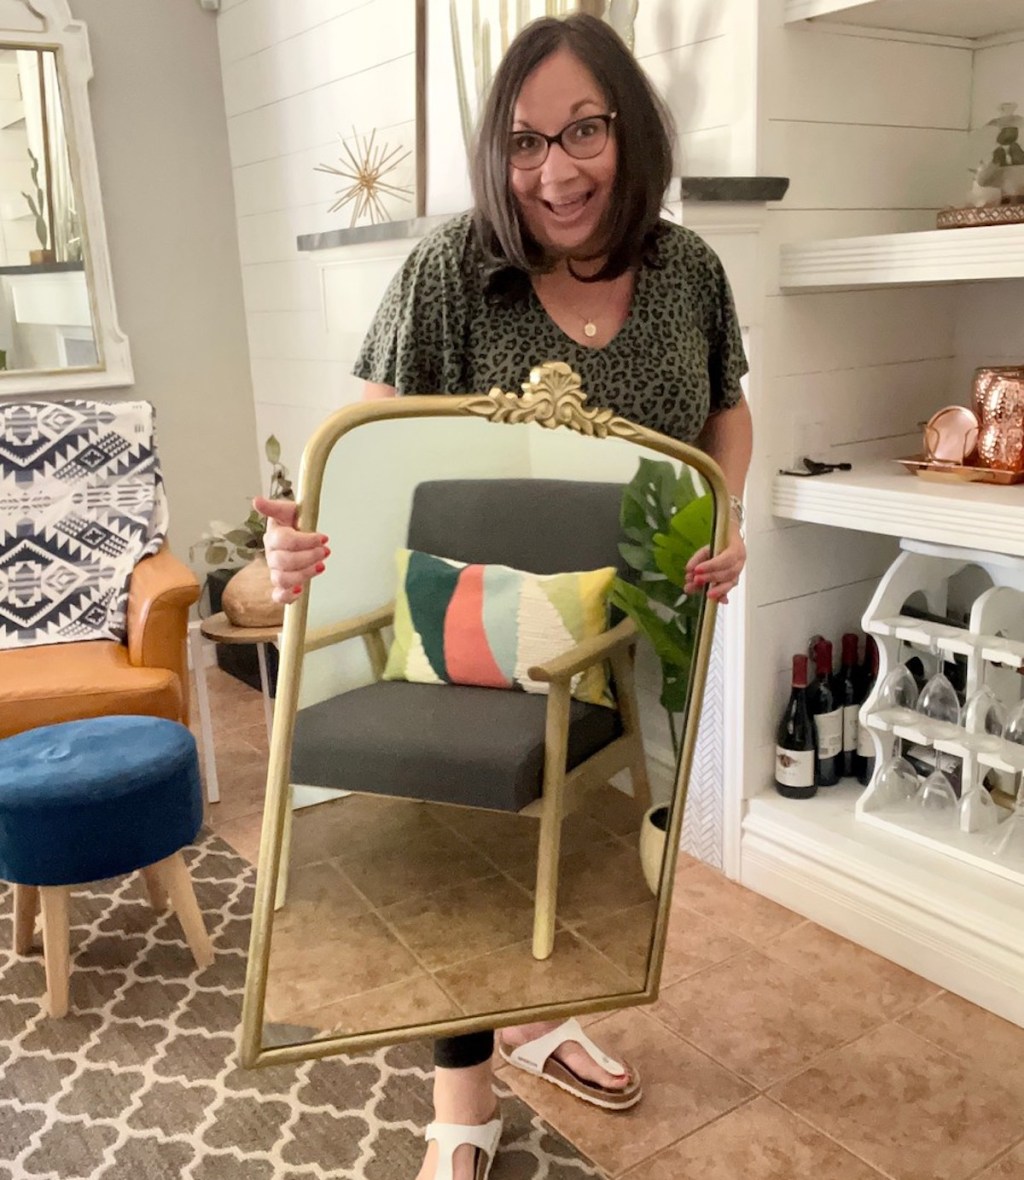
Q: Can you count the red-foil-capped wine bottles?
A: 4